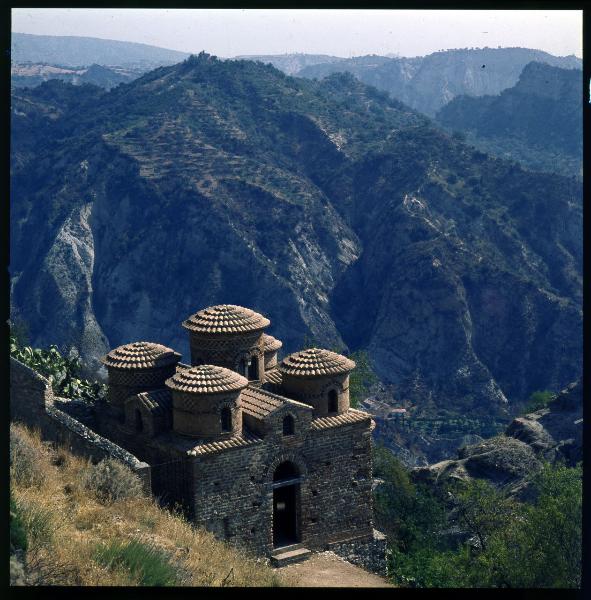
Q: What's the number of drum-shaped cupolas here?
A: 5